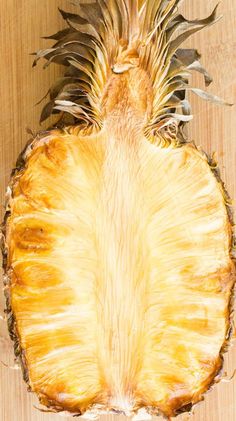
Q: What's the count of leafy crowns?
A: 1